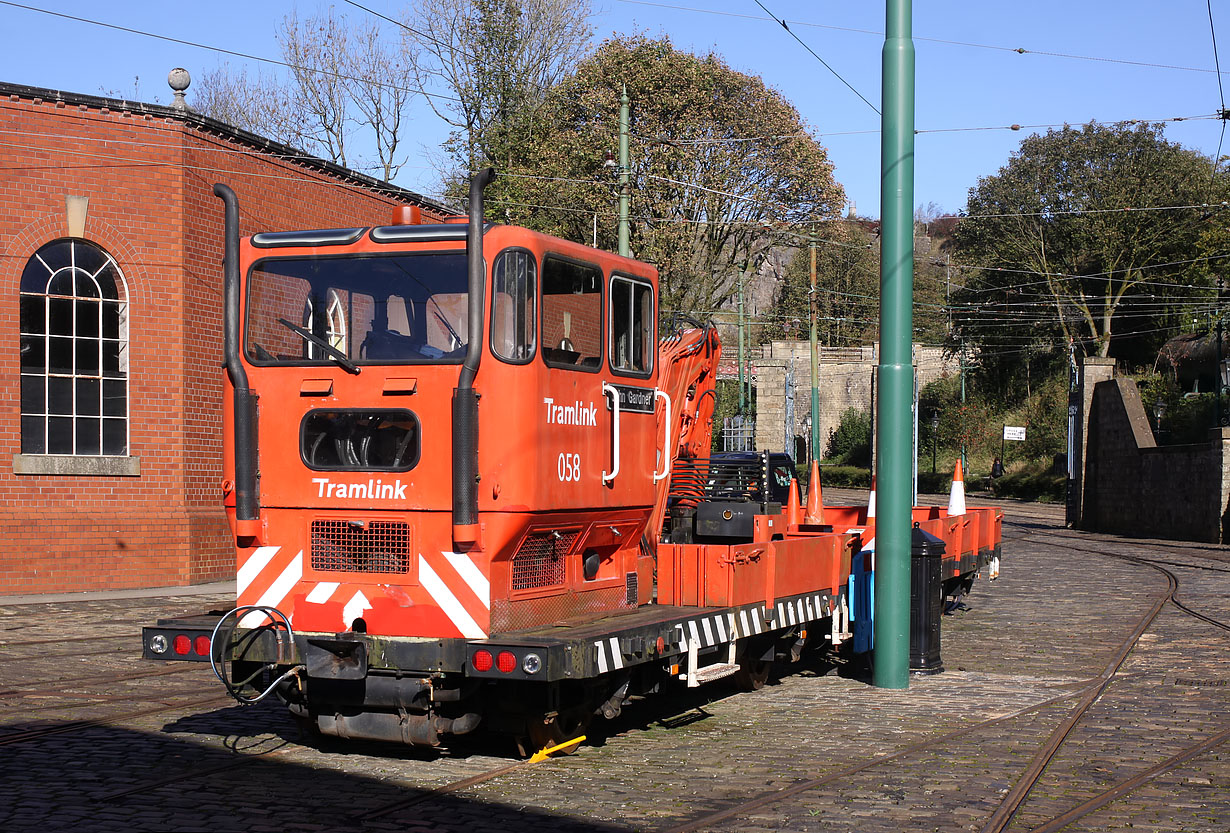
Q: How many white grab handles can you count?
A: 2